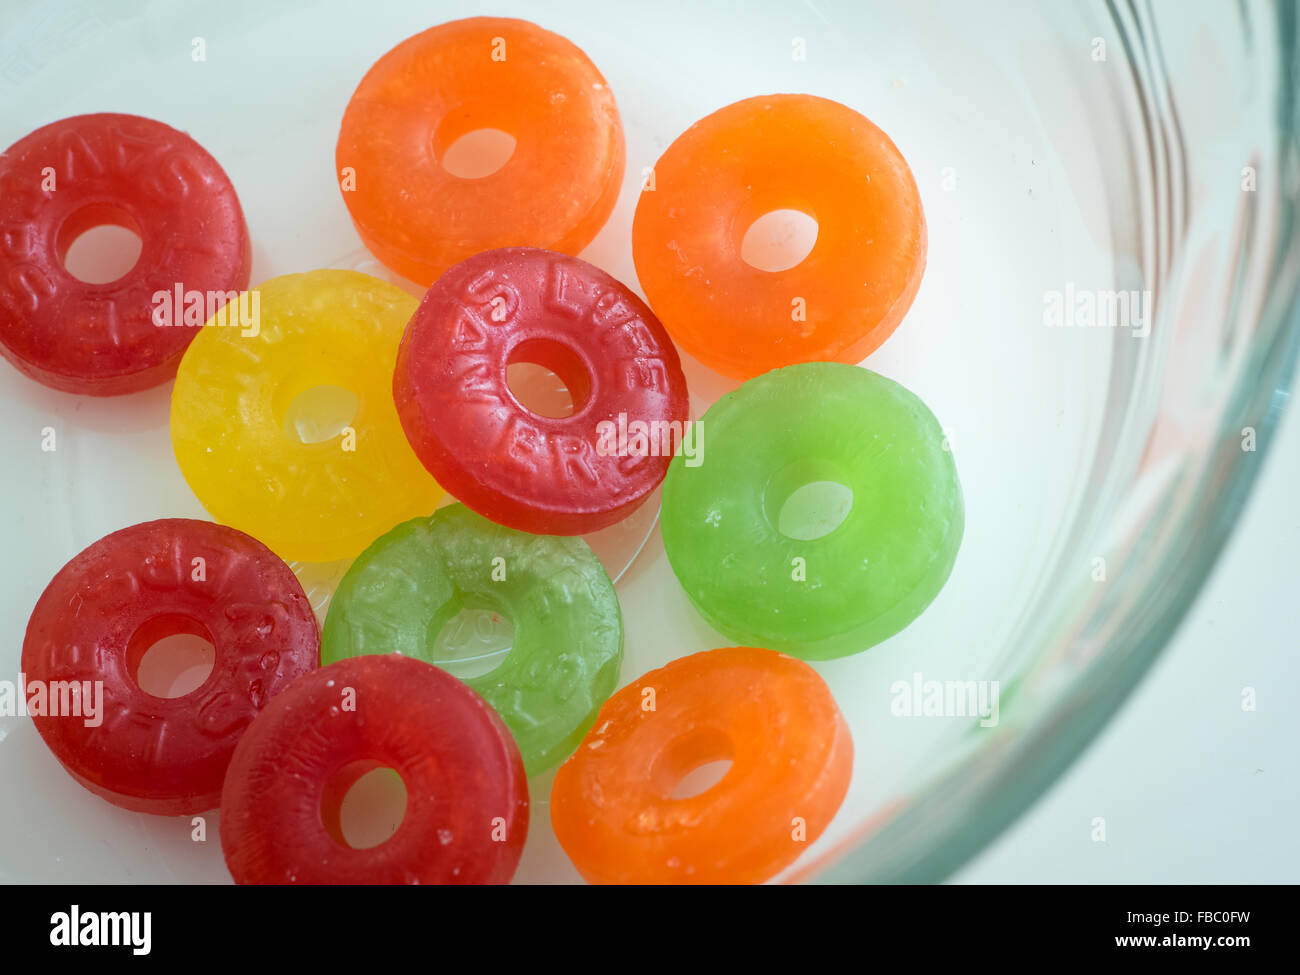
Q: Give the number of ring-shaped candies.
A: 10